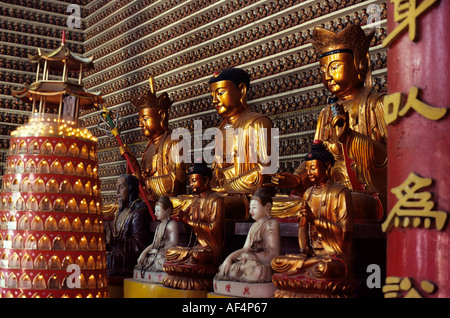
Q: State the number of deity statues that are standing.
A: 0